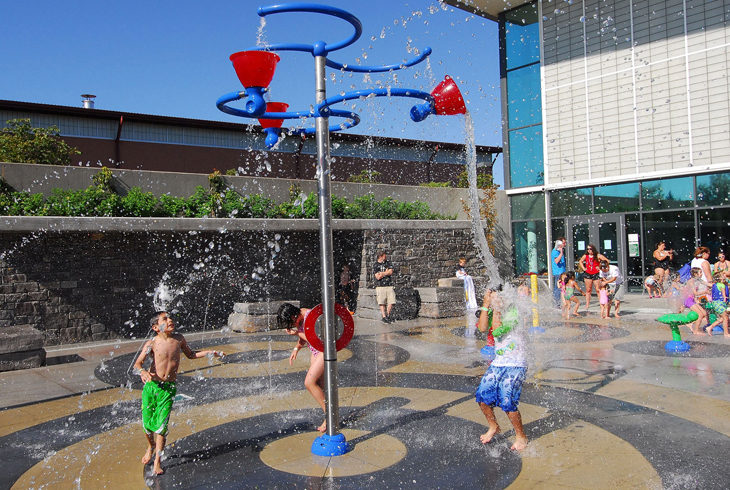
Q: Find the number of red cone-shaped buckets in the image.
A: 3